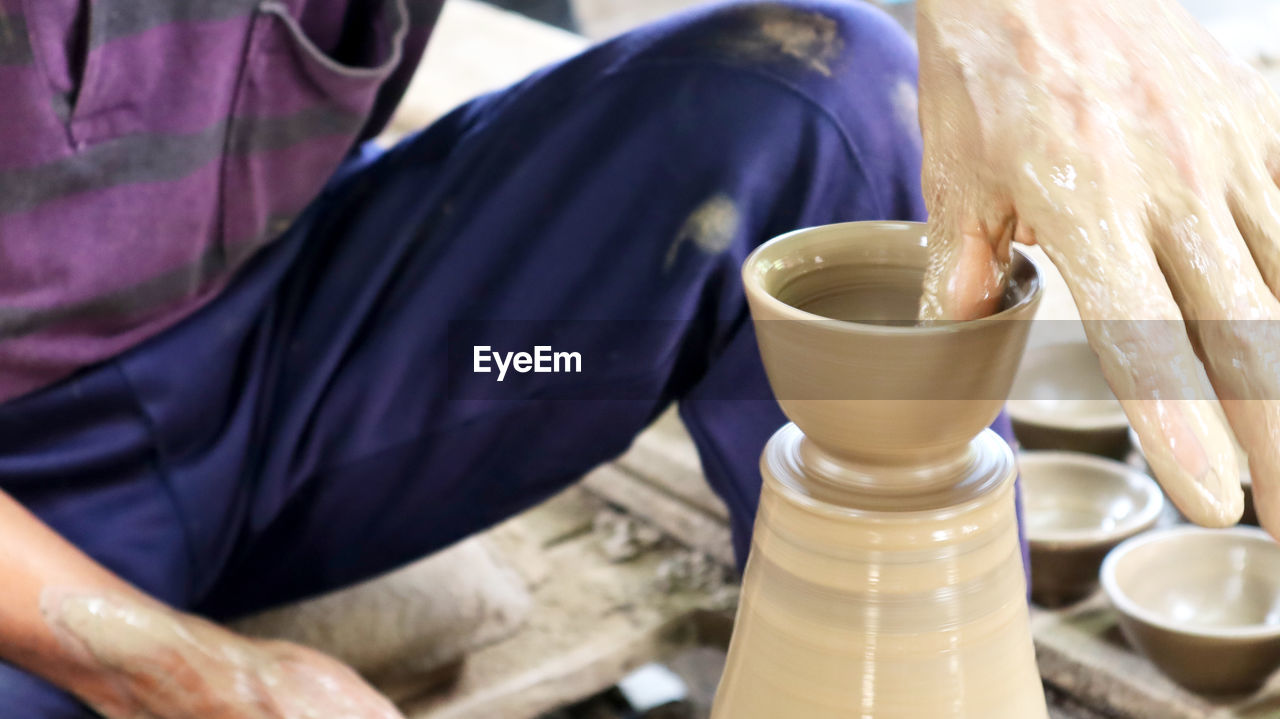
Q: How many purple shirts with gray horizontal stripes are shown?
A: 1